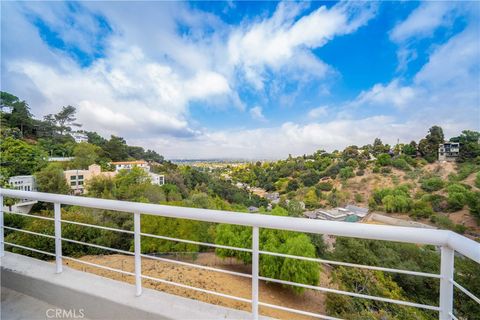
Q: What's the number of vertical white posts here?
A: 5